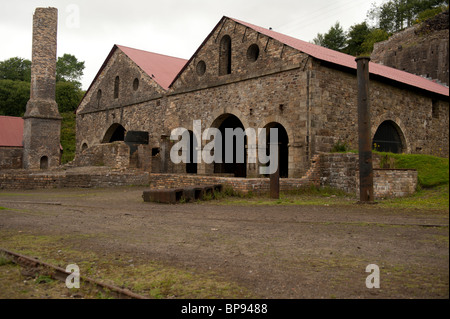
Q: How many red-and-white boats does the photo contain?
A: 0